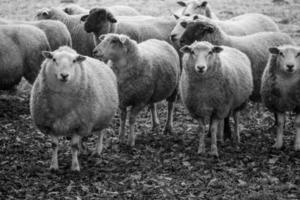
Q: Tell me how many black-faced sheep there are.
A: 2